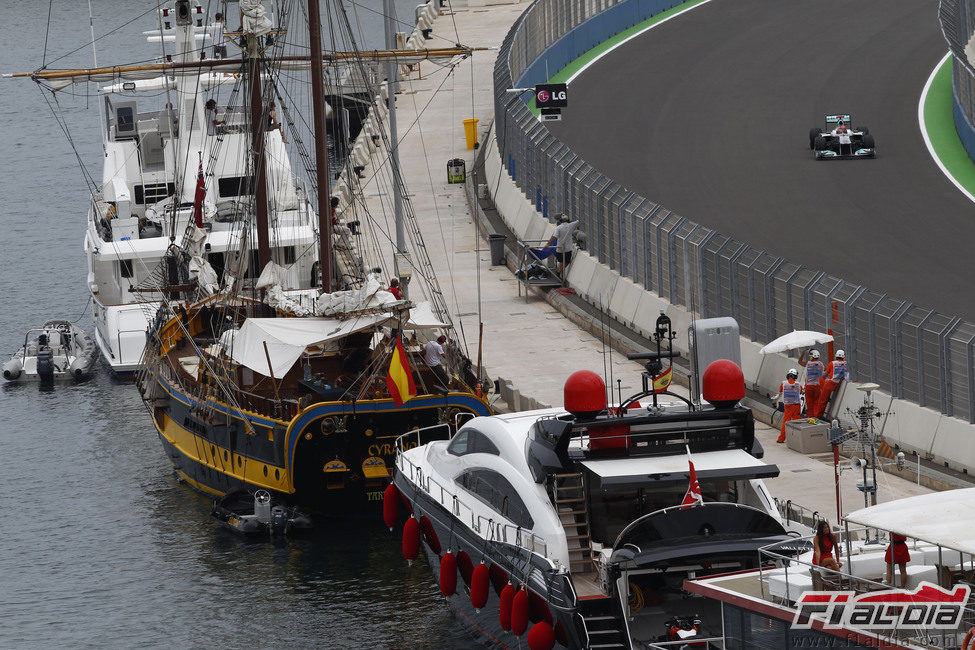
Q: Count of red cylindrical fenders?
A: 6